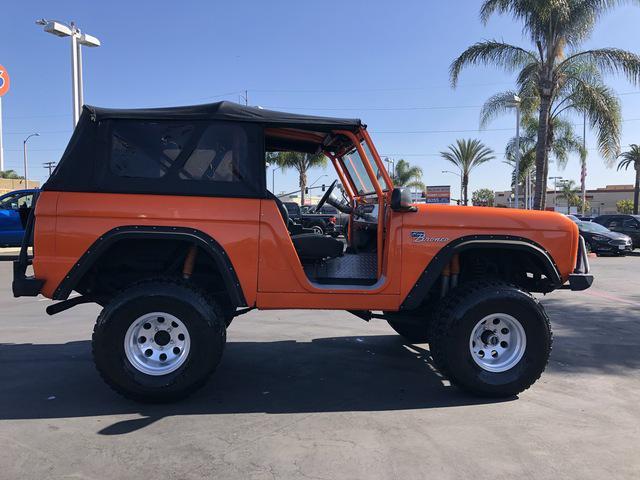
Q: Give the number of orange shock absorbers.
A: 3